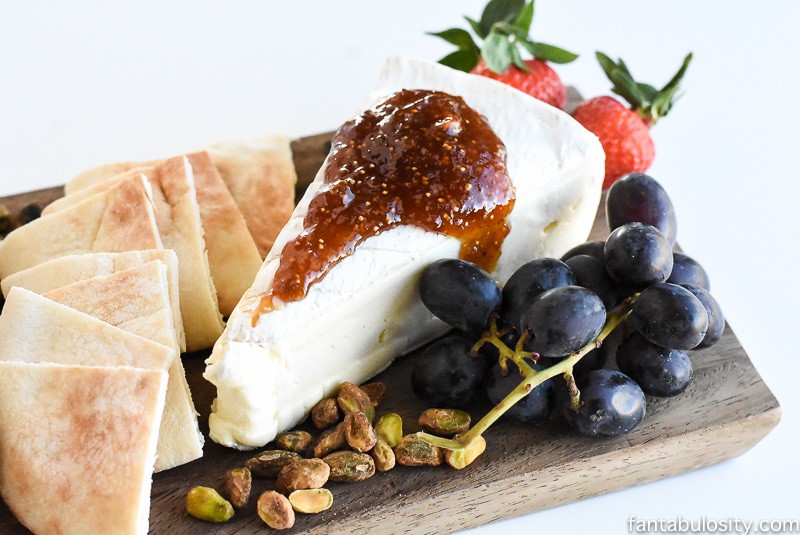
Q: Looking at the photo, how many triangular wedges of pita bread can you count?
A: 8